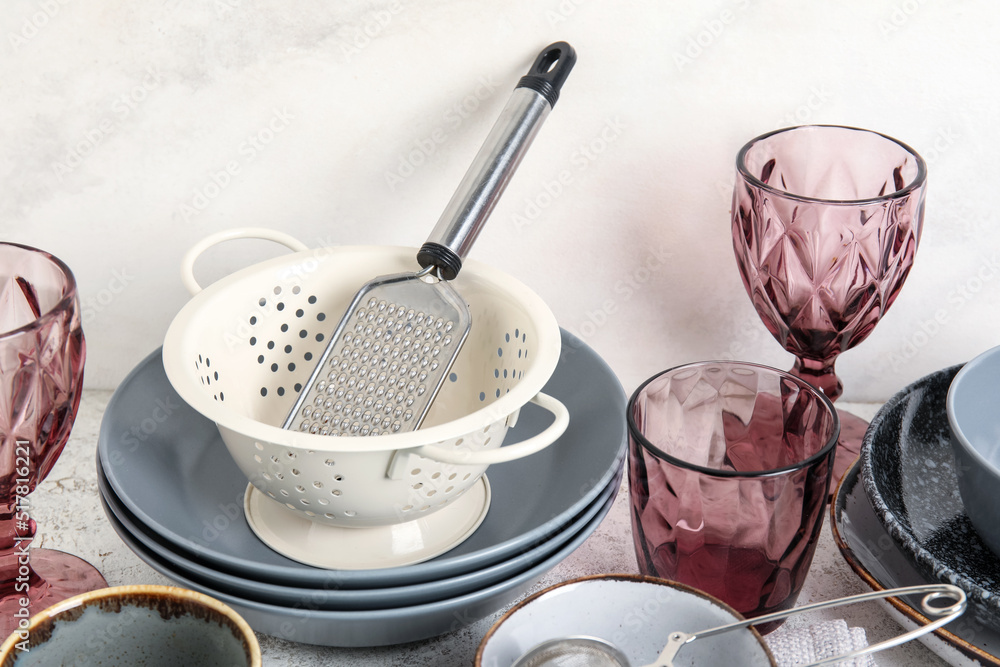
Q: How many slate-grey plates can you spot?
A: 3